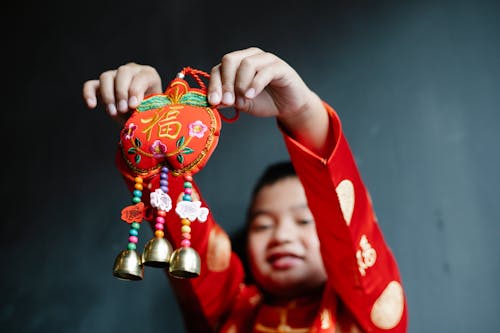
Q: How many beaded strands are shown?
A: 3